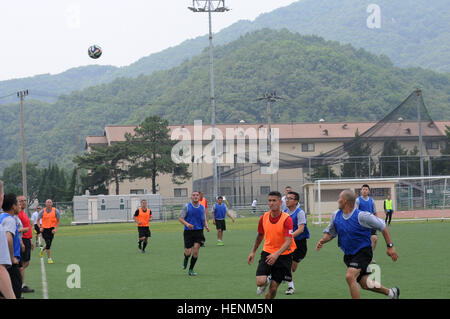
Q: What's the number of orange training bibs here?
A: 4